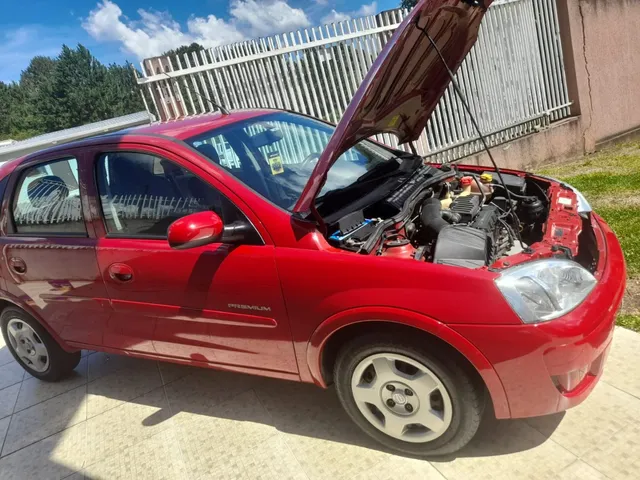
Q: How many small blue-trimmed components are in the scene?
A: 1